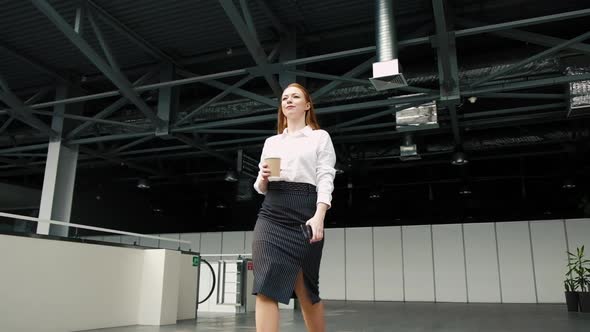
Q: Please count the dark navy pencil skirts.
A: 1